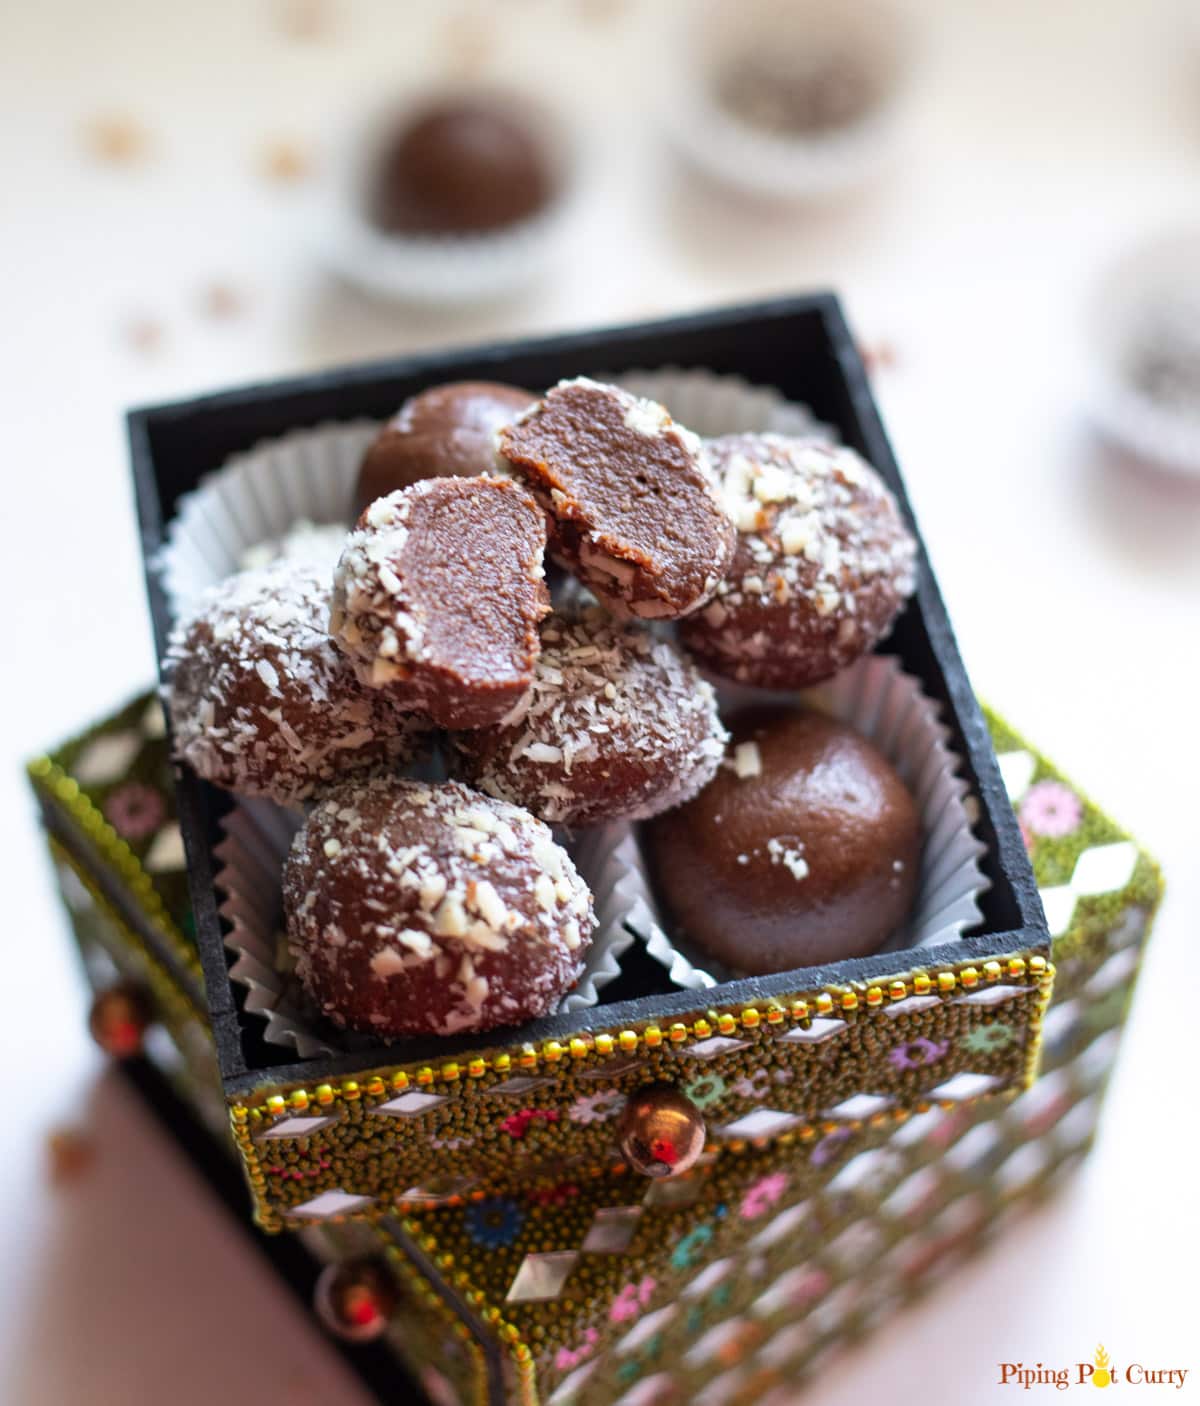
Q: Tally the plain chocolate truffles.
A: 3